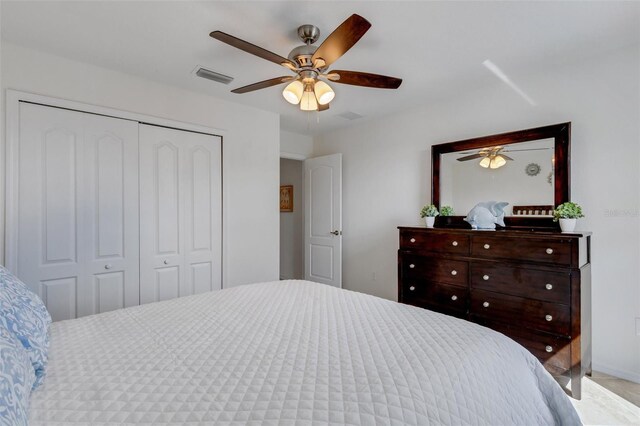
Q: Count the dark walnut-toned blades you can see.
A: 5